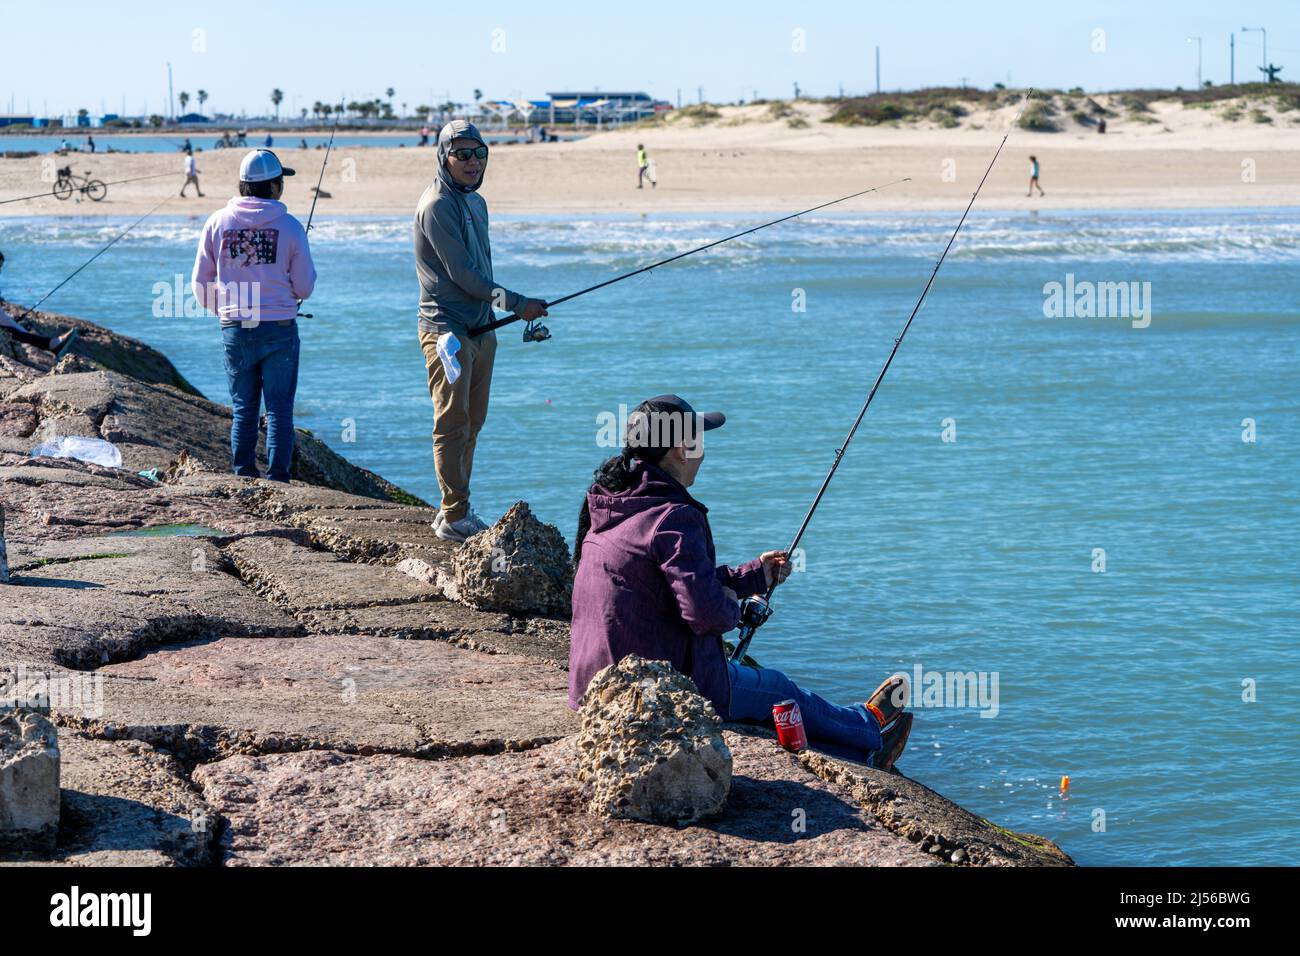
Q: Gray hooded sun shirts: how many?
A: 1